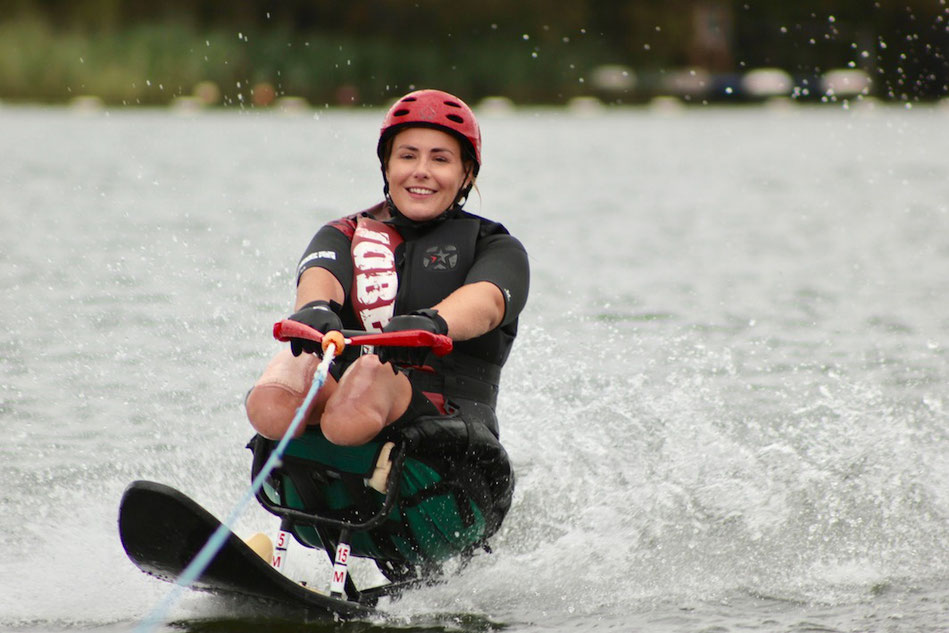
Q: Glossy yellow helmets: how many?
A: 0